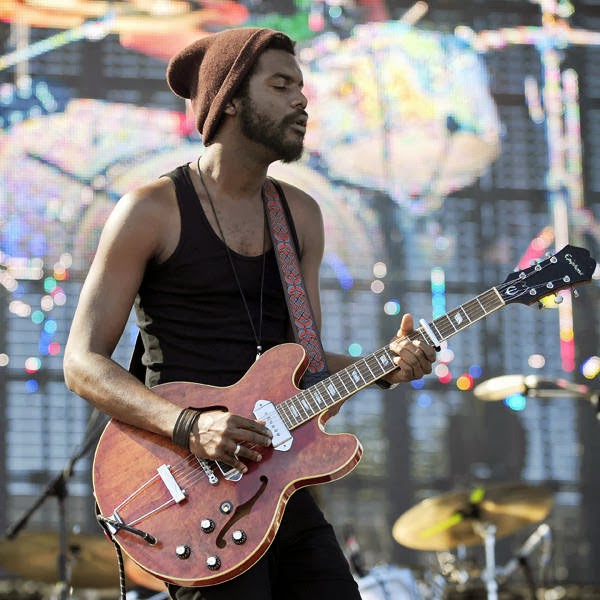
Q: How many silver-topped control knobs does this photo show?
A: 4